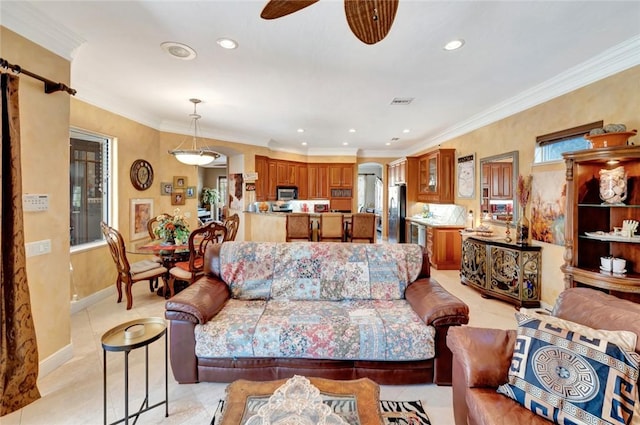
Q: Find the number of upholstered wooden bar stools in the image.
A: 3